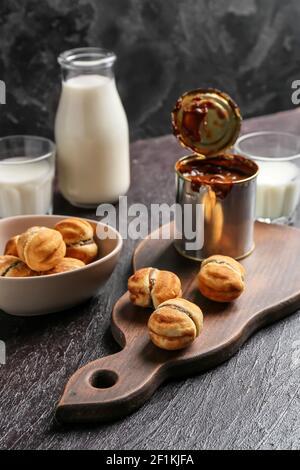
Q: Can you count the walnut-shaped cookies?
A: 8